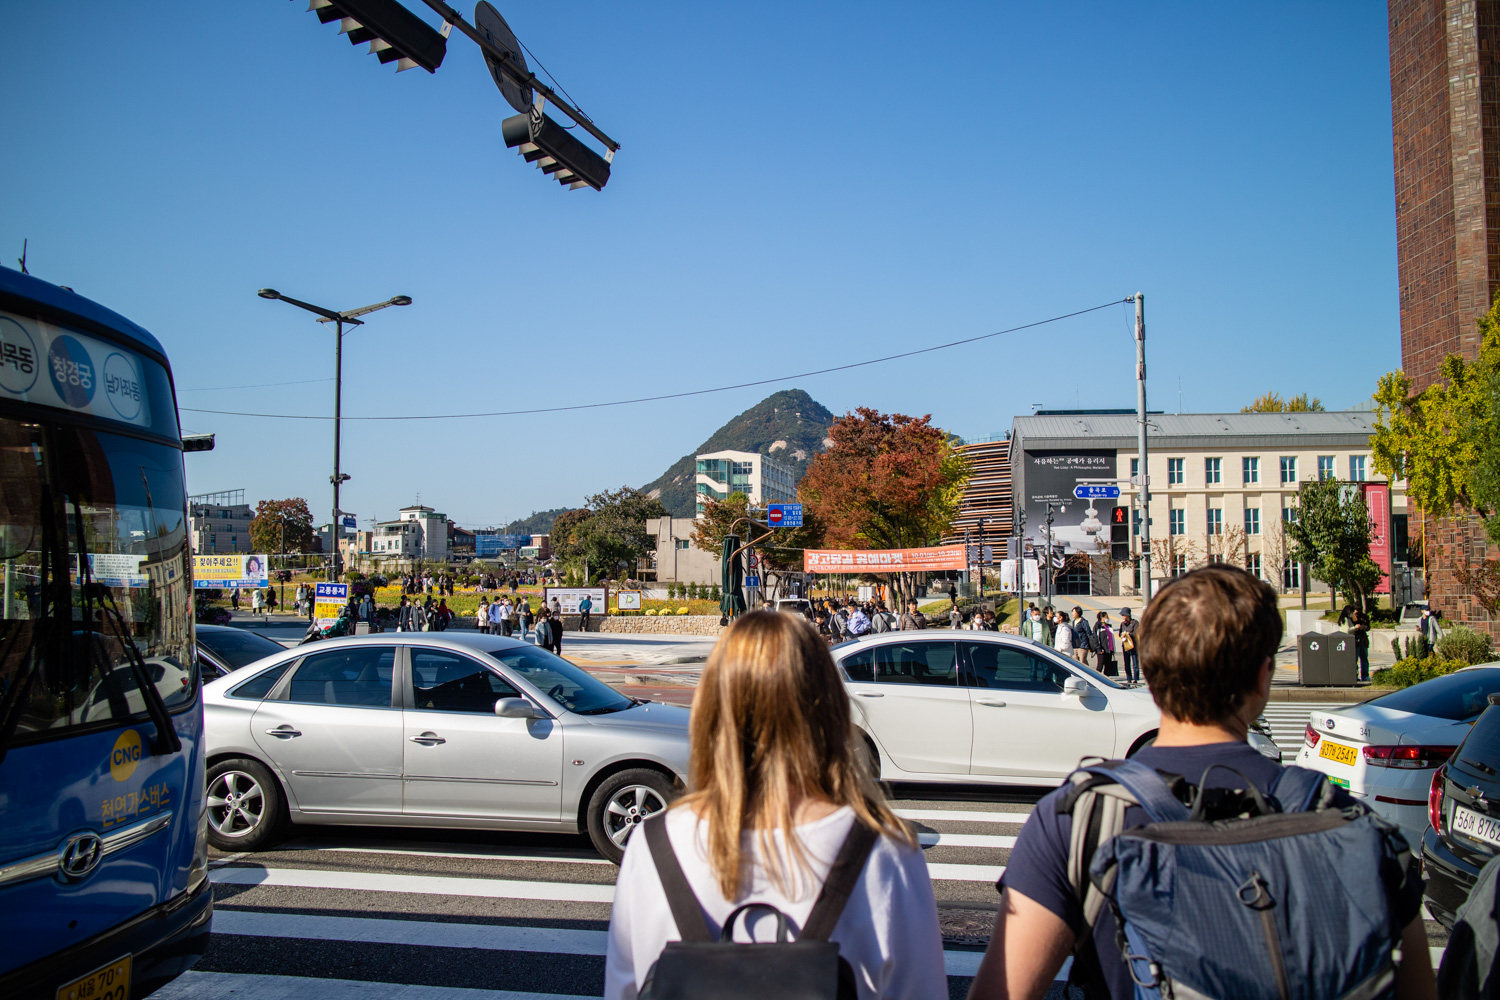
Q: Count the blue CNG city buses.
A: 1